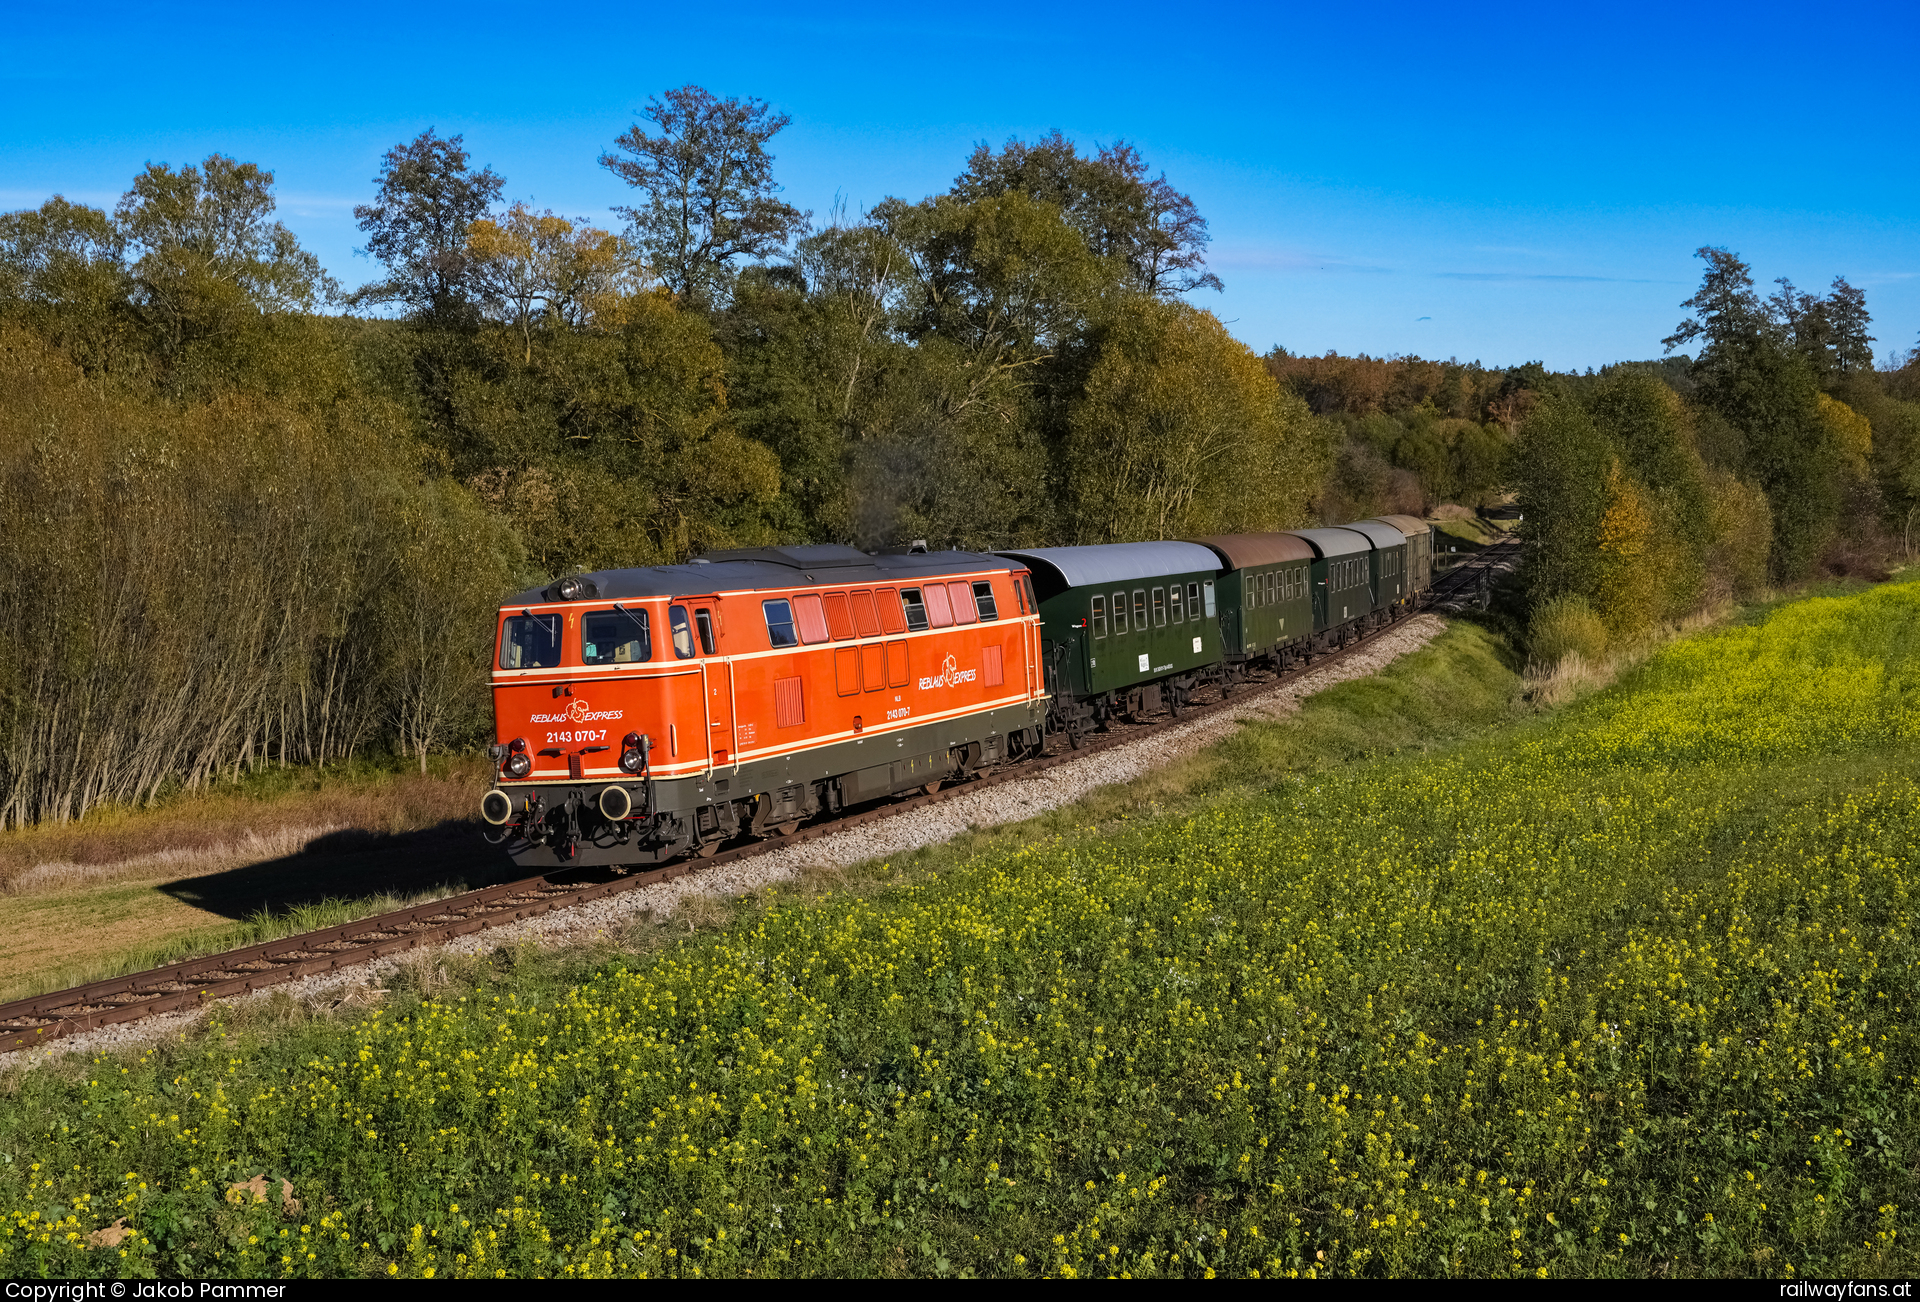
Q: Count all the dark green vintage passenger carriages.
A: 4